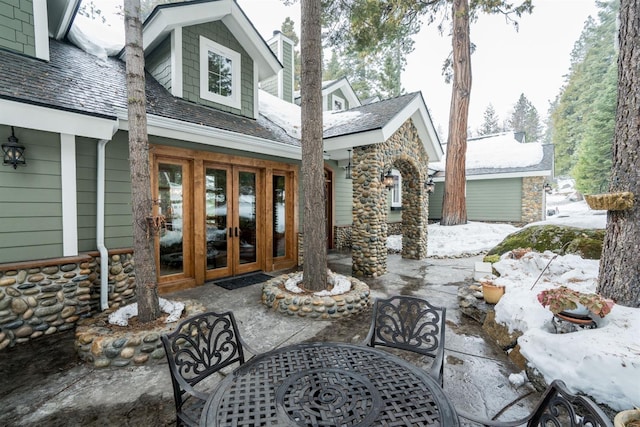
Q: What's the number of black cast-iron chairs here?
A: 3